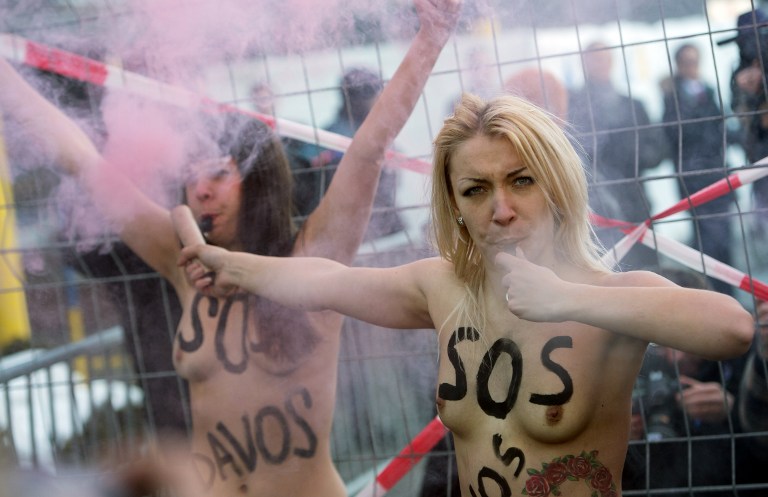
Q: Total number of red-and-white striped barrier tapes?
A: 2